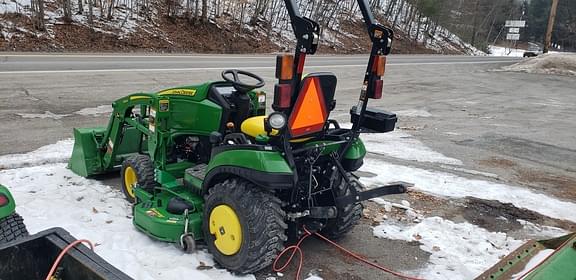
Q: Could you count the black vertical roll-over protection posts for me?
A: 2